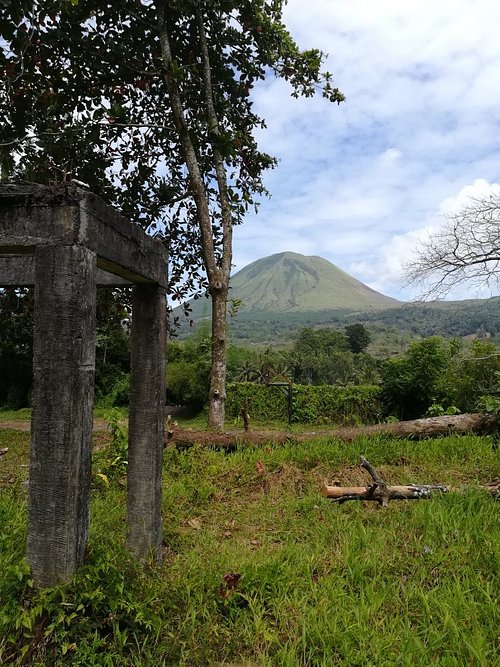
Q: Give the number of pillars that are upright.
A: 2